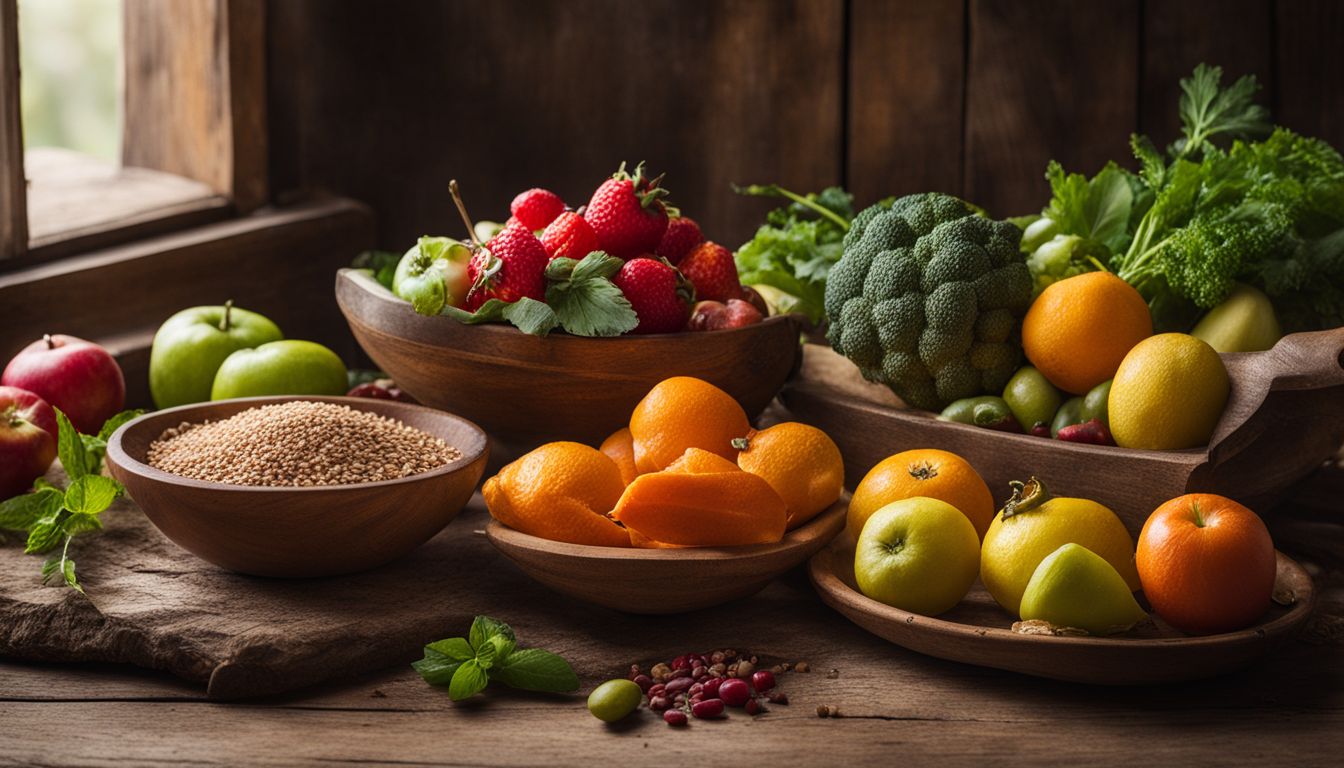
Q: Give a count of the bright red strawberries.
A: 7